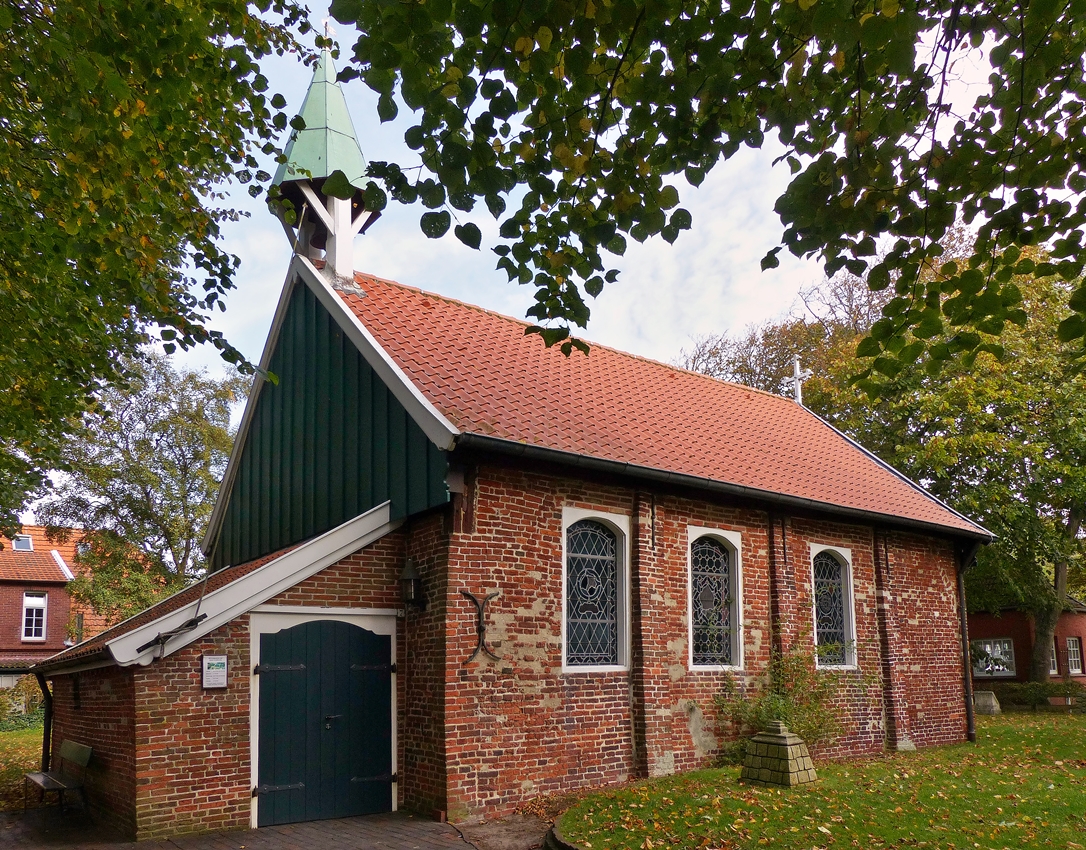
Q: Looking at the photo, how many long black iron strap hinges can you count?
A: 4